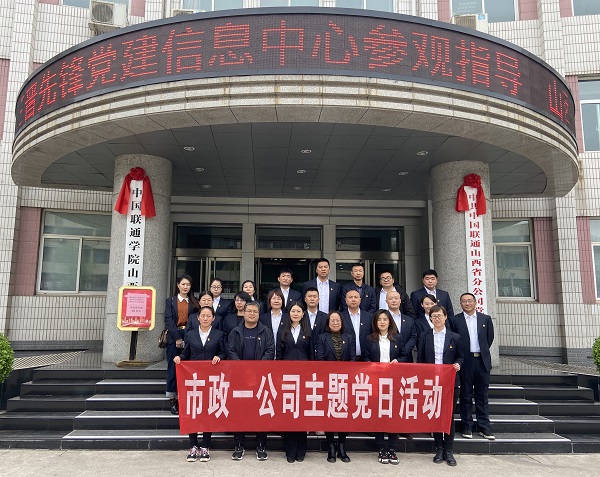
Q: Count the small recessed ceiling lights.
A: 9